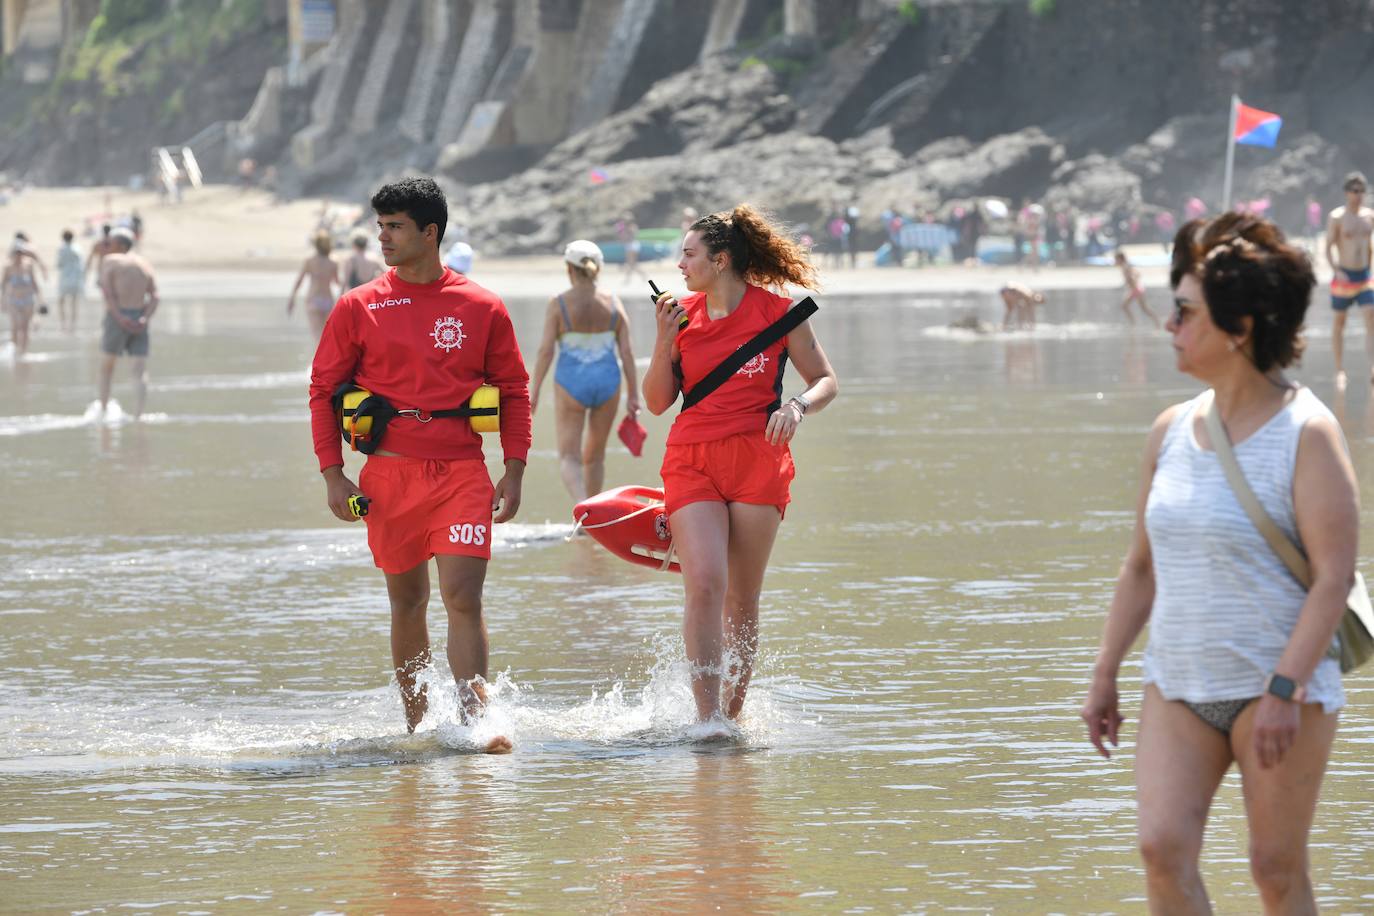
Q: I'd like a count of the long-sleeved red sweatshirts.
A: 1